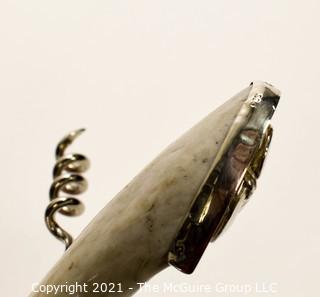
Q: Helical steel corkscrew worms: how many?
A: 1